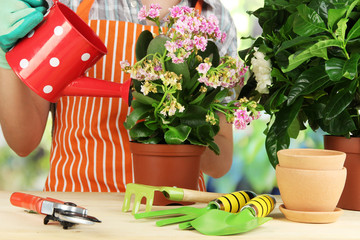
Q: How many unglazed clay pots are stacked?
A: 2